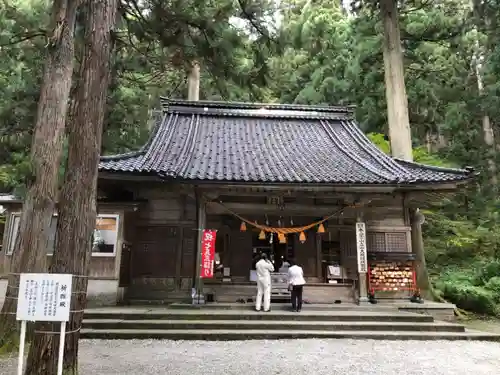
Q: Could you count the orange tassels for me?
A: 5